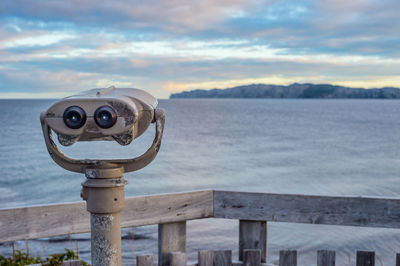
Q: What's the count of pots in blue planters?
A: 0